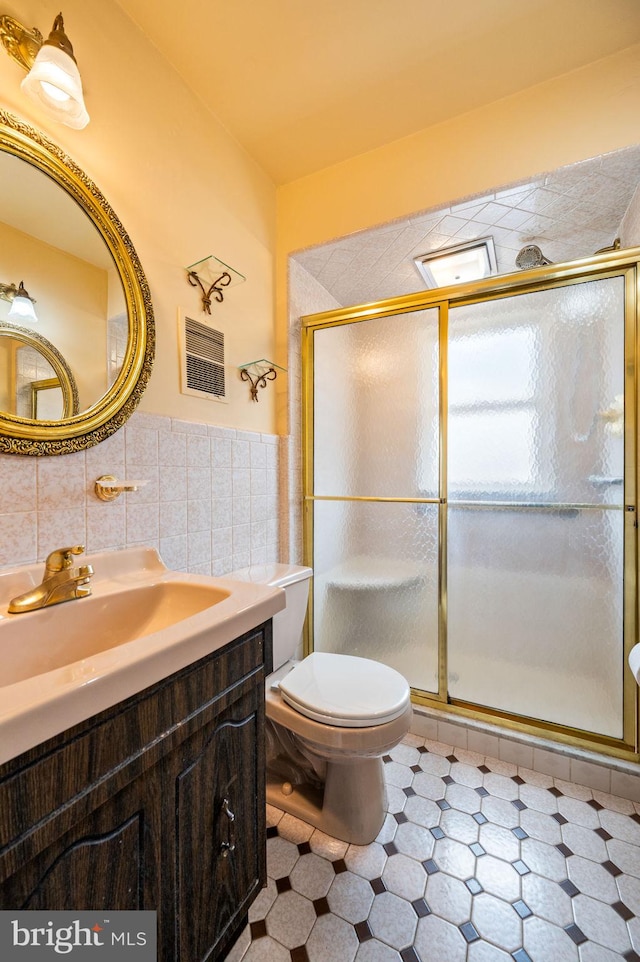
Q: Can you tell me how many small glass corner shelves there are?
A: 2